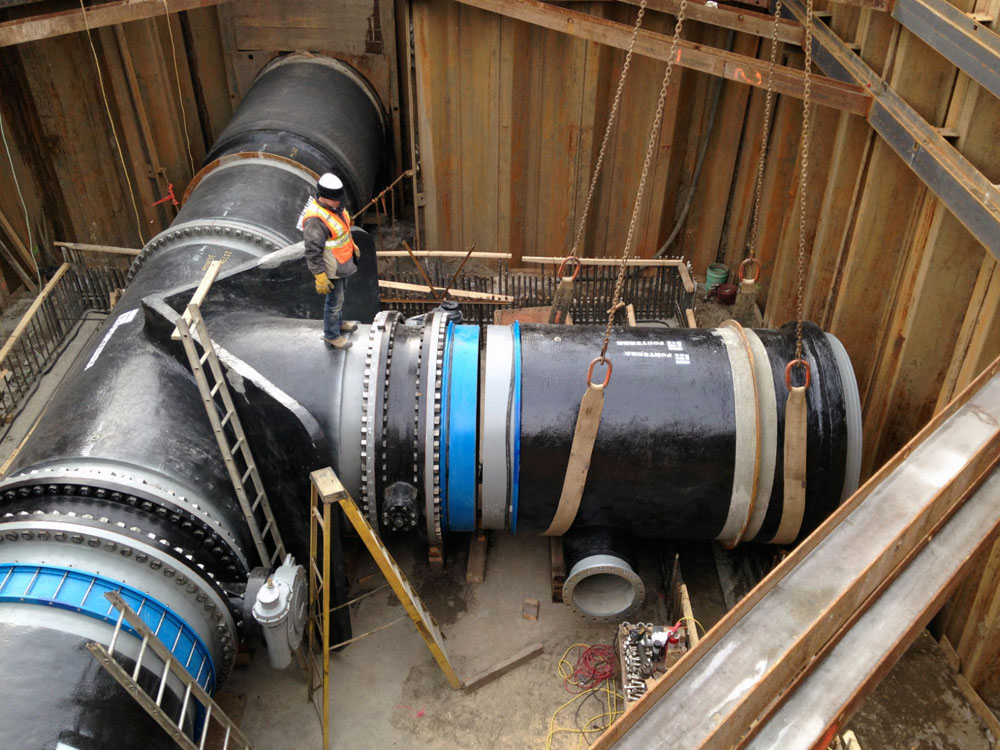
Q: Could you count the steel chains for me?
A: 4